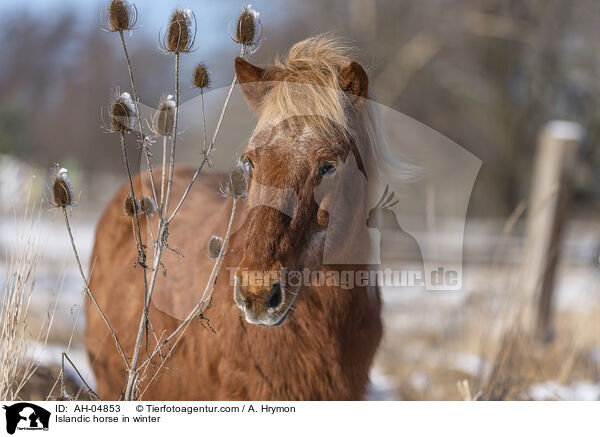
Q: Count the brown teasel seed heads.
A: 11